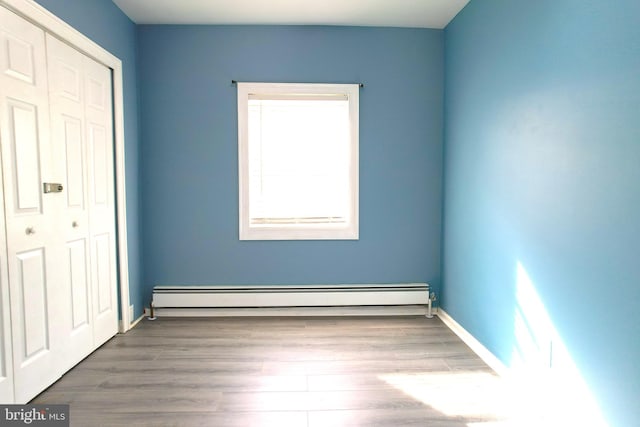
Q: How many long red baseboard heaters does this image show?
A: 0